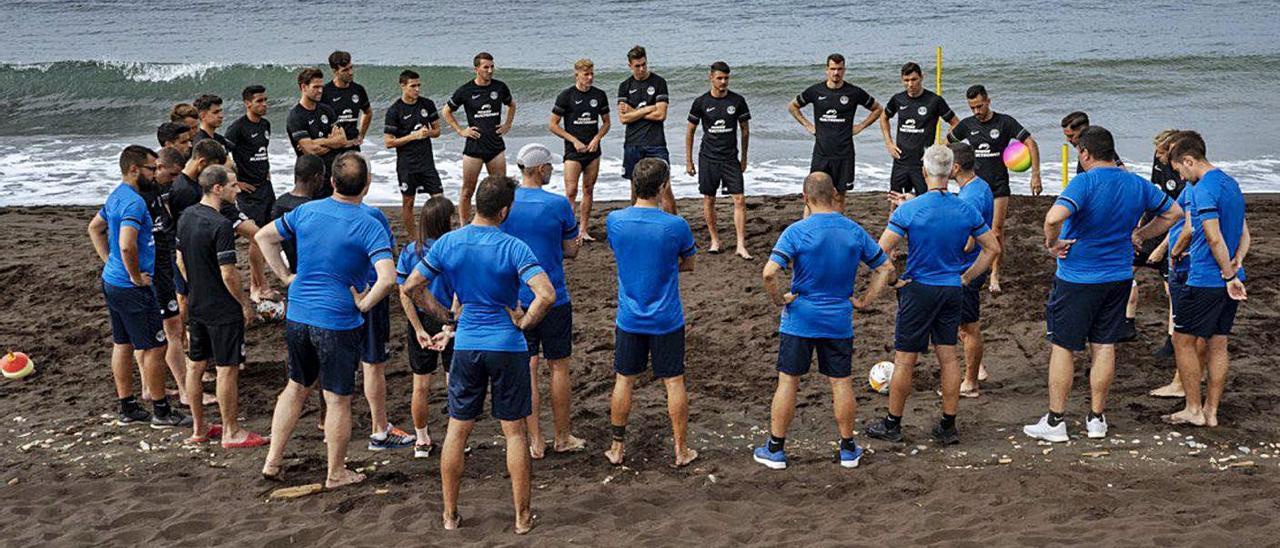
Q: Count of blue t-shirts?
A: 13